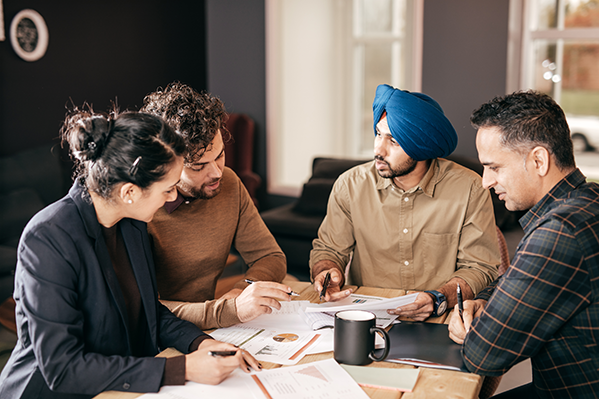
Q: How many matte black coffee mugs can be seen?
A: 1